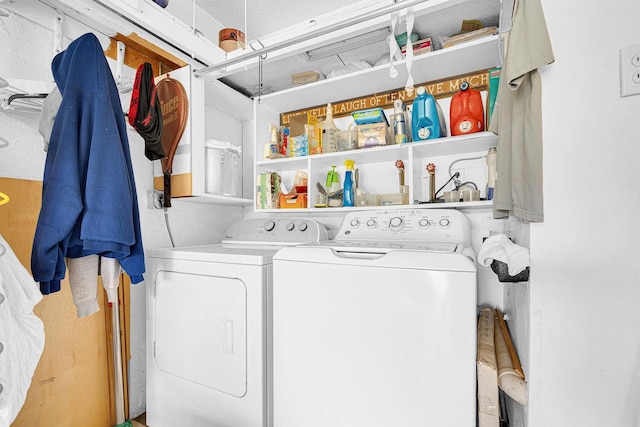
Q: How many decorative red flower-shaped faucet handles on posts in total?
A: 2